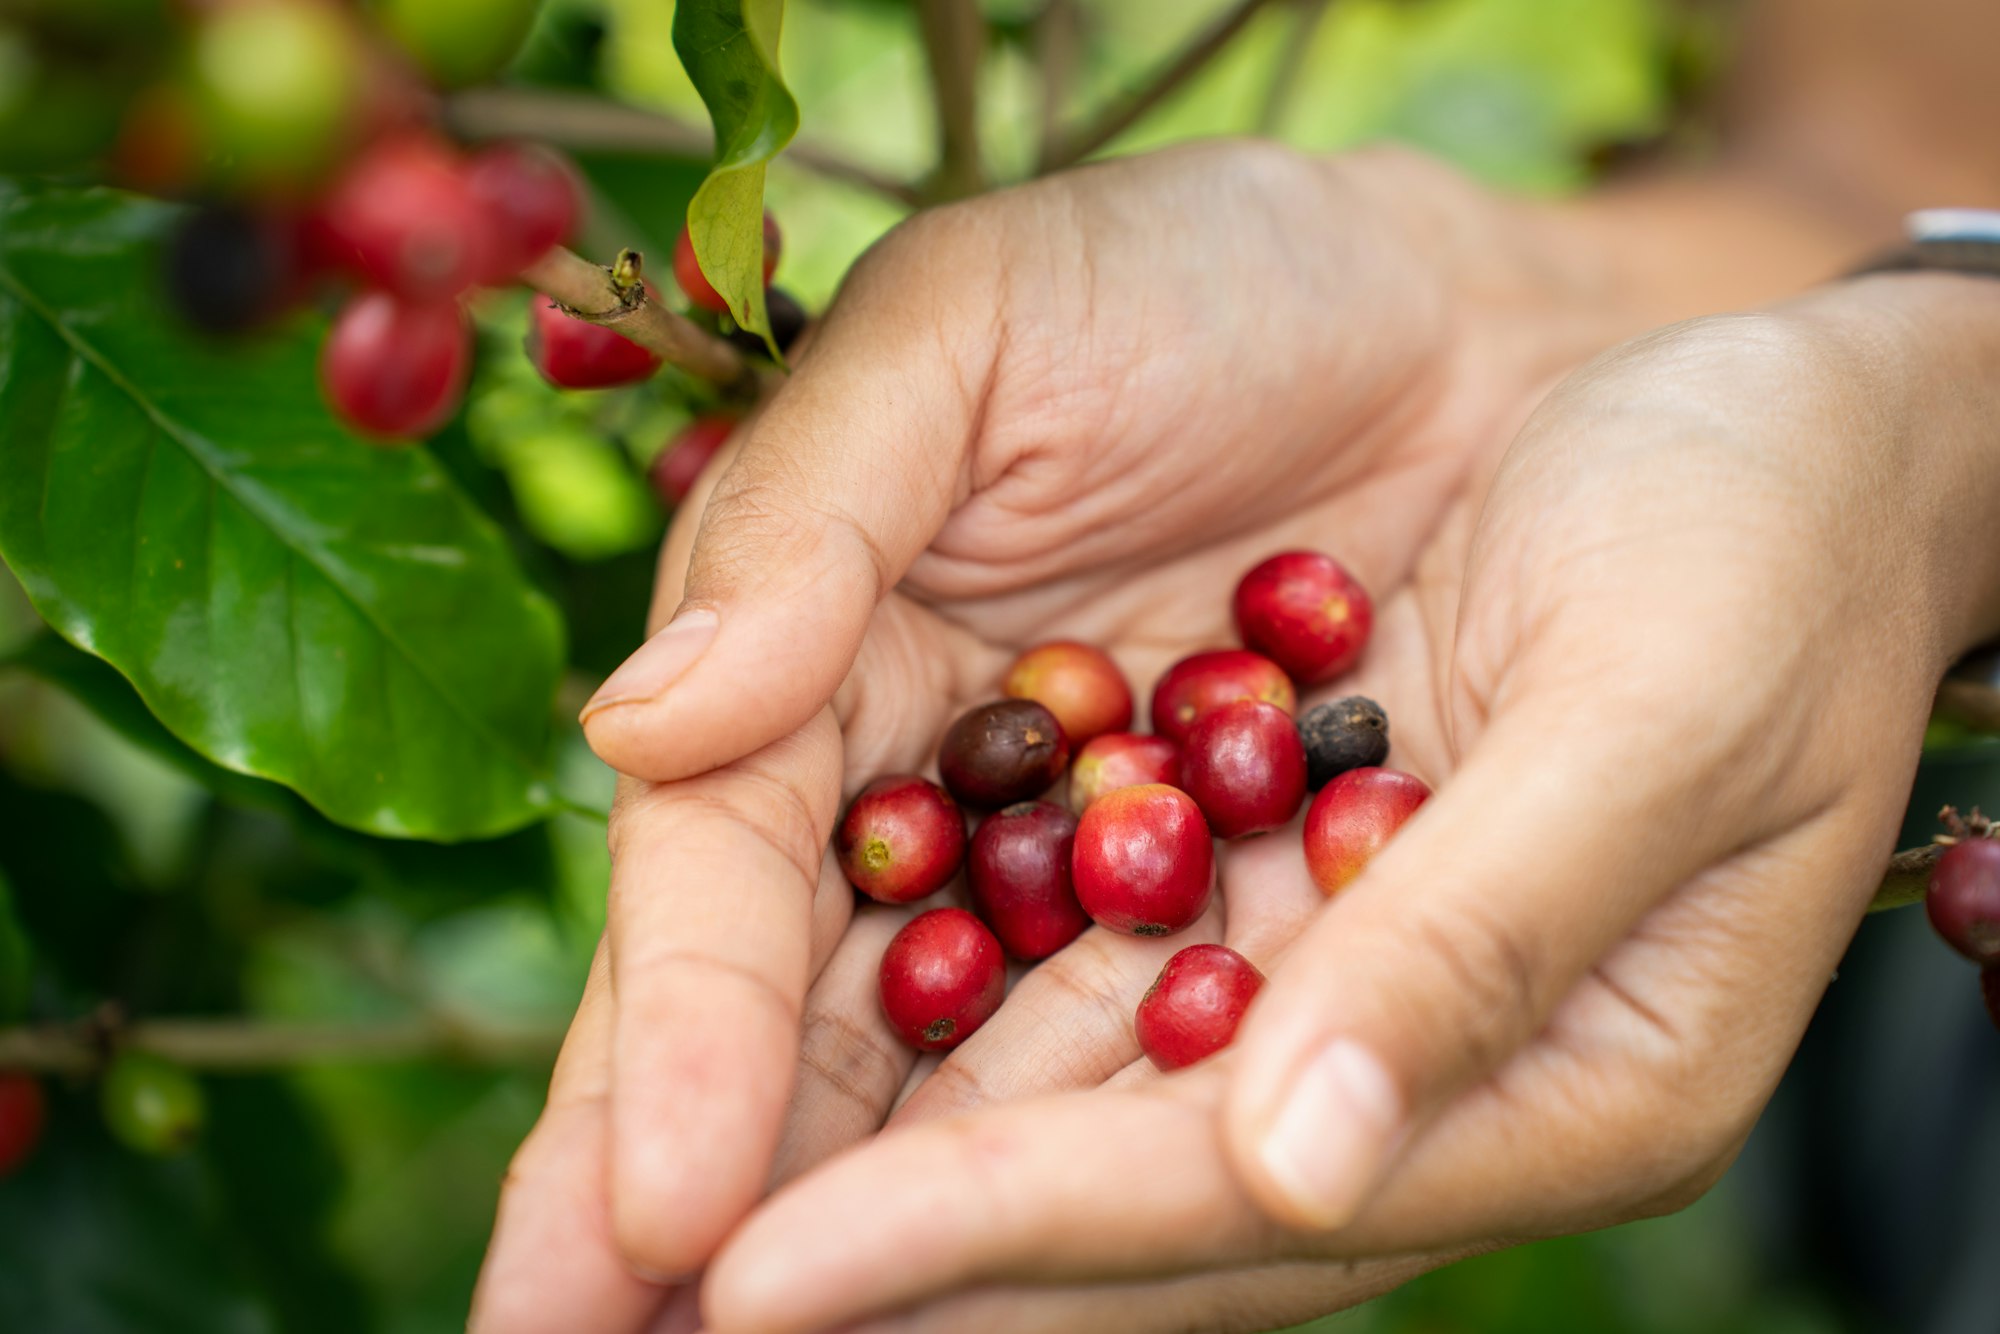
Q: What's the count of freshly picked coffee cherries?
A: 13